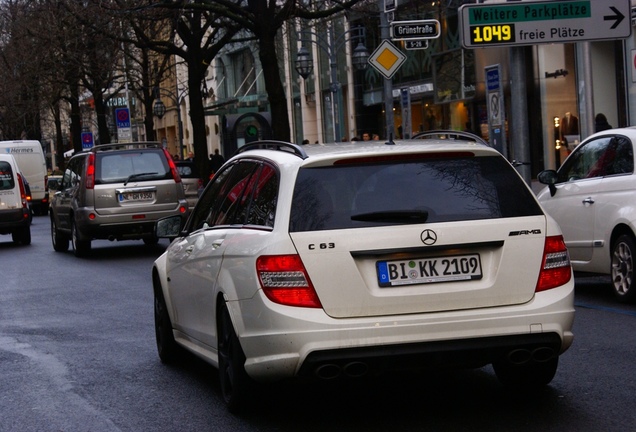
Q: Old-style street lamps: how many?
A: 3